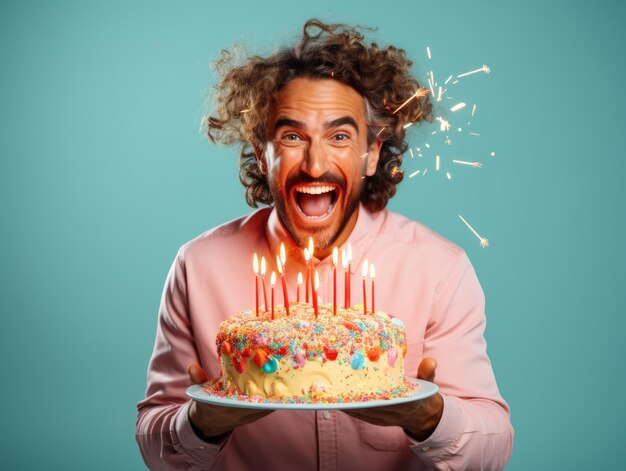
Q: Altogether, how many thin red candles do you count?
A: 14